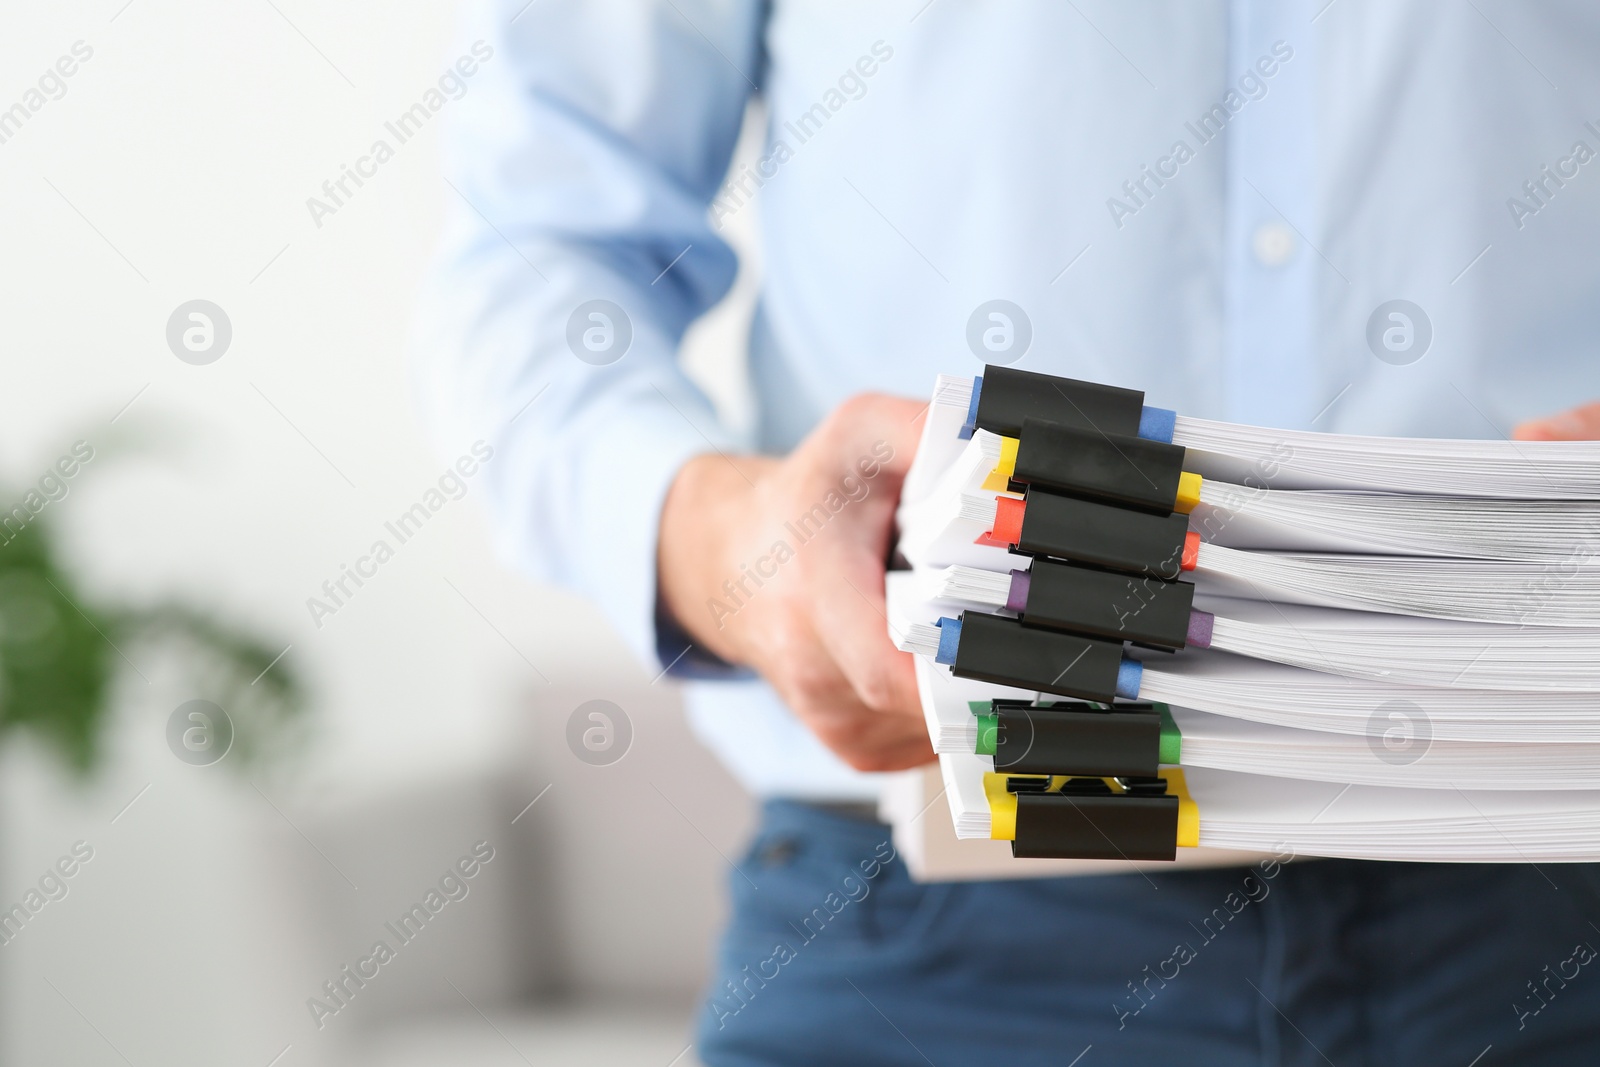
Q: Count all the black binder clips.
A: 7